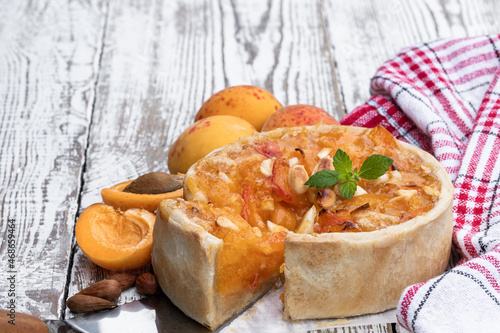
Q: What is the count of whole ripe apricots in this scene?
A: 3